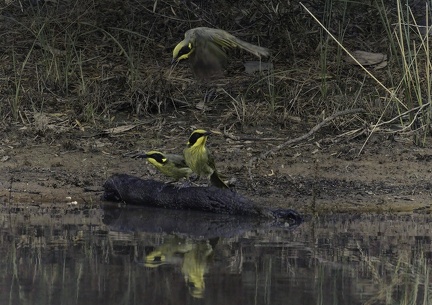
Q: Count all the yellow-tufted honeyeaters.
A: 3